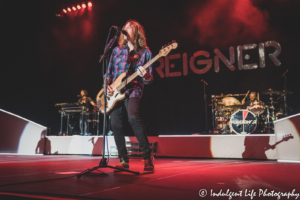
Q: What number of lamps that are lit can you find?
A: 6